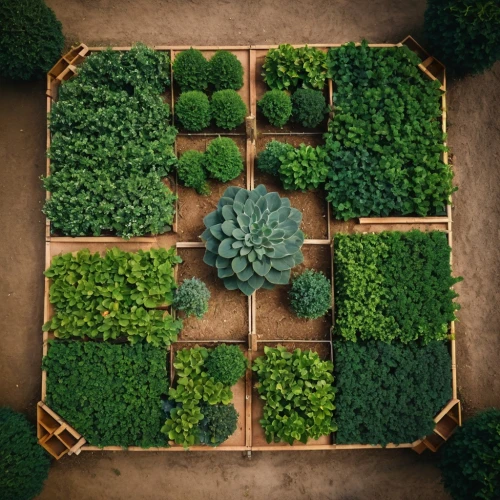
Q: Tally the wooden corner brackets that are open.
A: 4